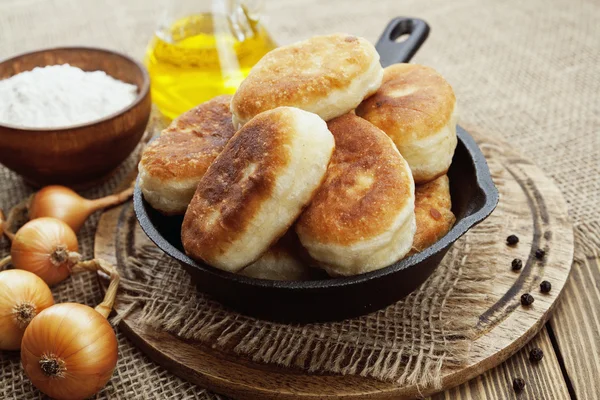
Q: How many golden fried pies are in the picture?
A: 7